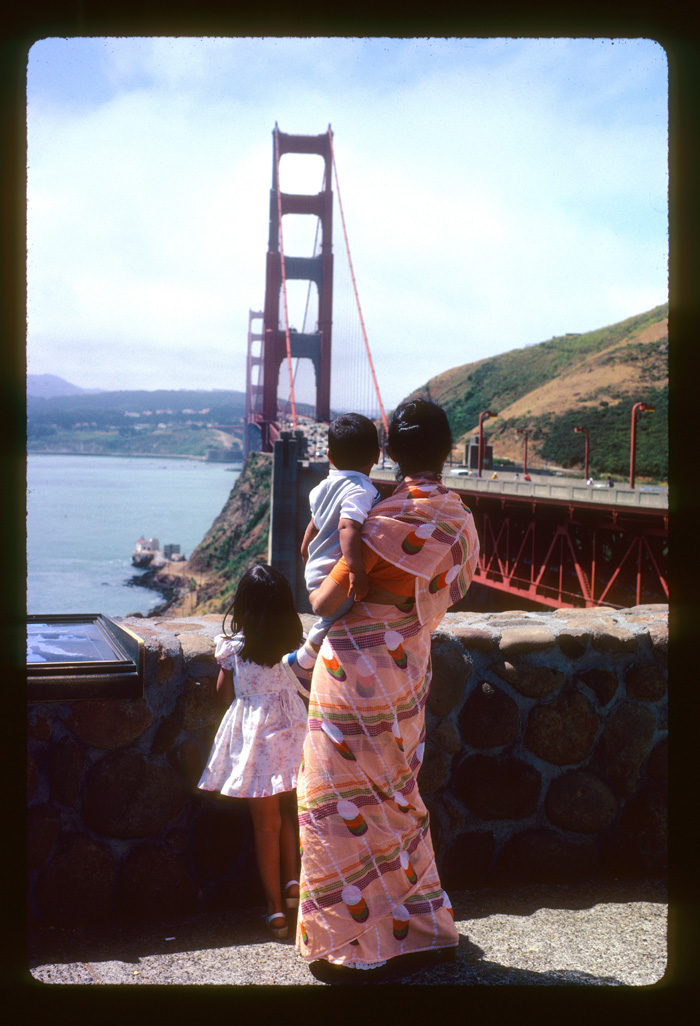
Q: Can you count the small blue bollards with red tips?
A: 0